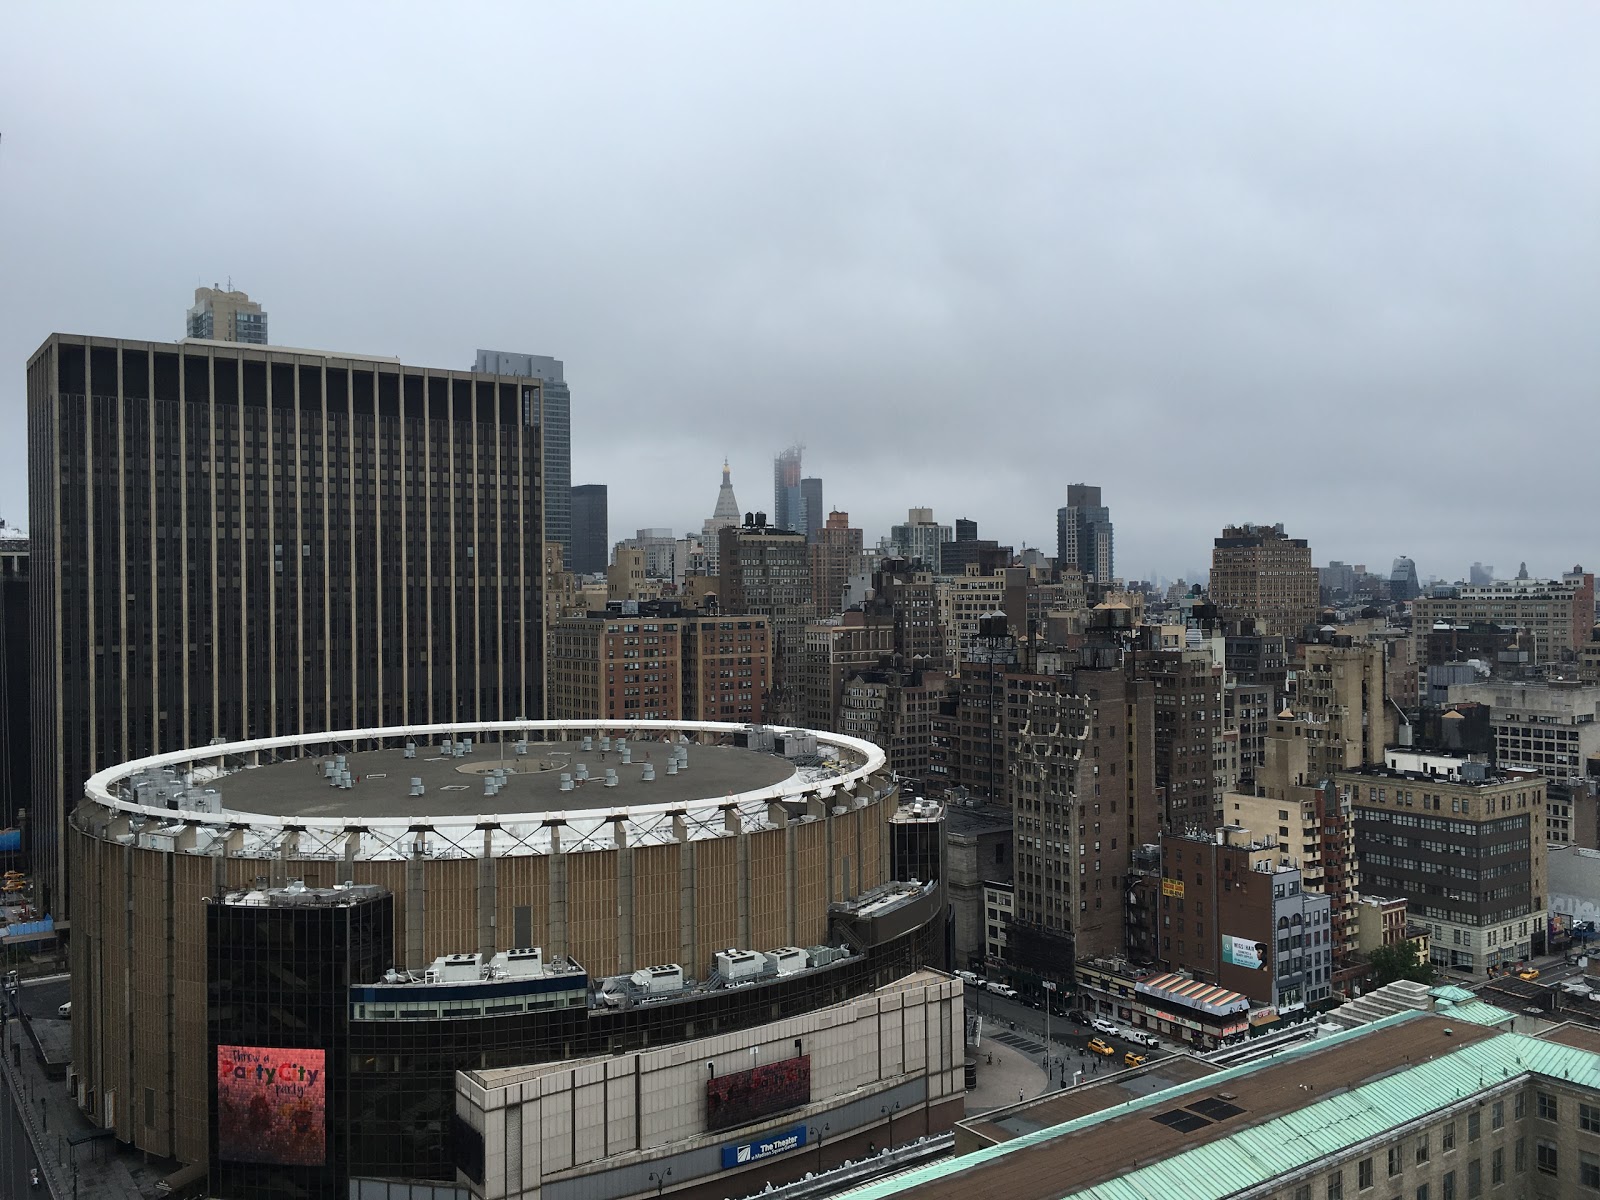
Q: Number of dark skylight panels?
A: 2